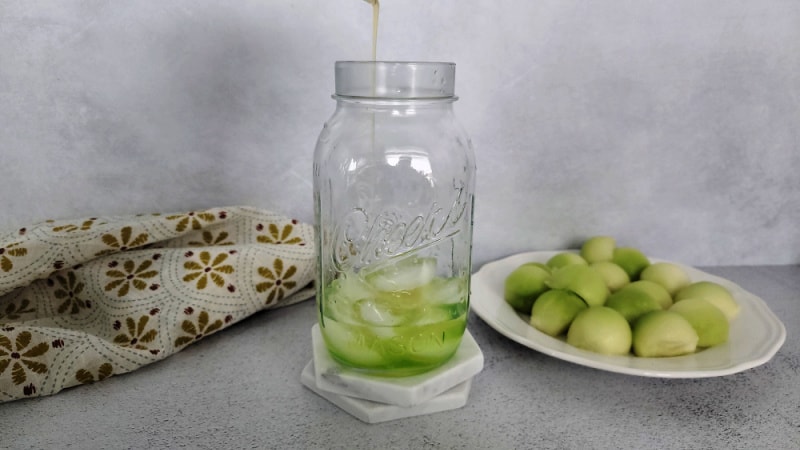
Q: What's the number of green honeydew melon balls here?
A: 14